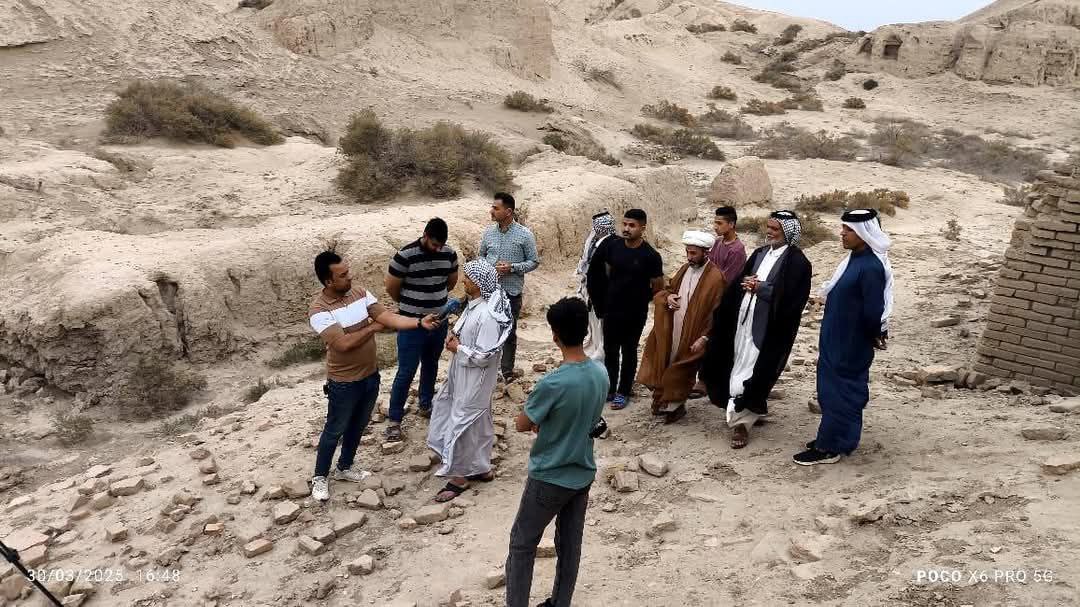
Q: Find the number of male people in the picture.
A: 11